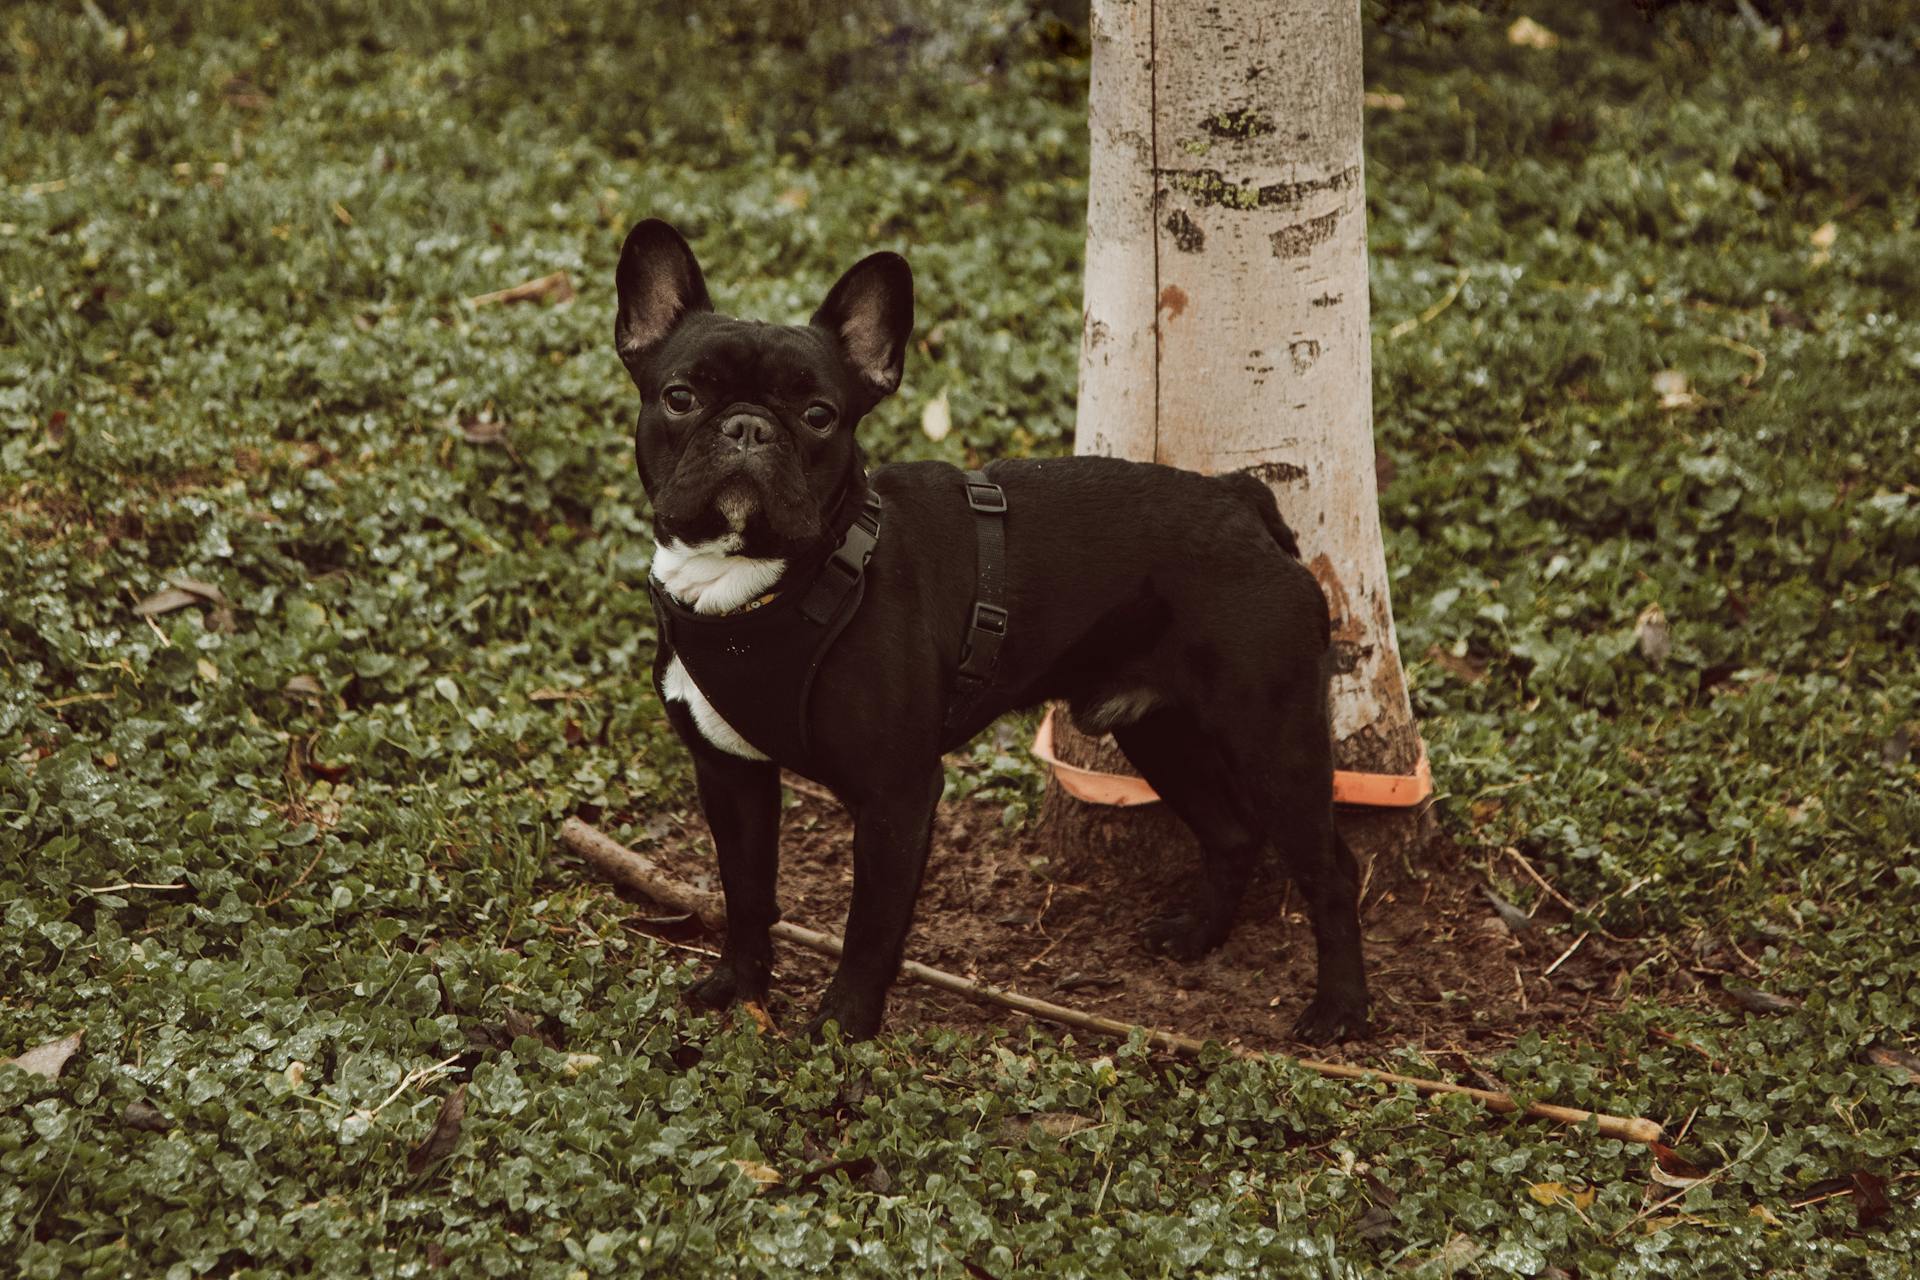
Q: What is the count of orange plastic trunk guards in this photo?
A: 1